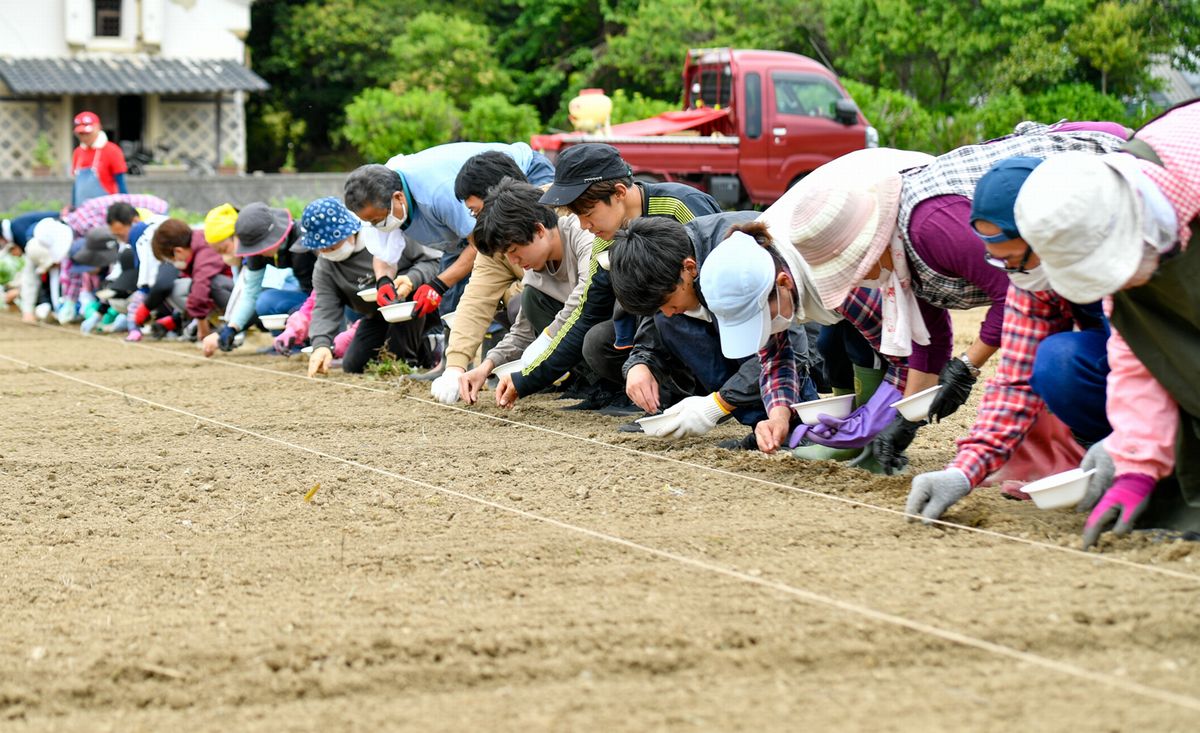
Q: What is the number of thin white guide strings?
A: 2